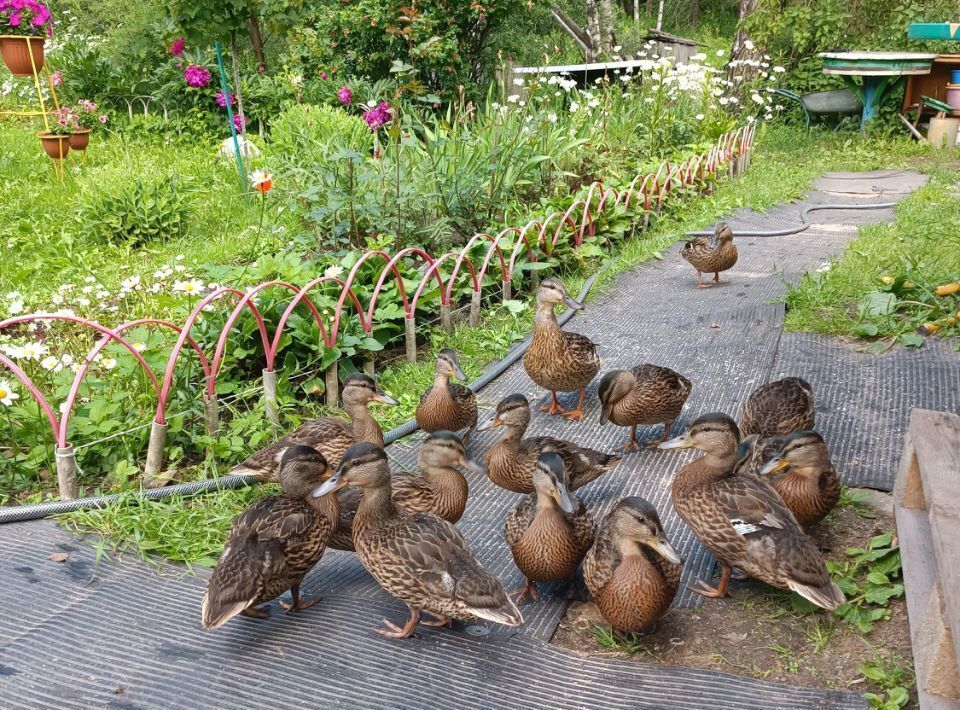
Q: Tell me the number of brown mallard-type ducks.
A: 14